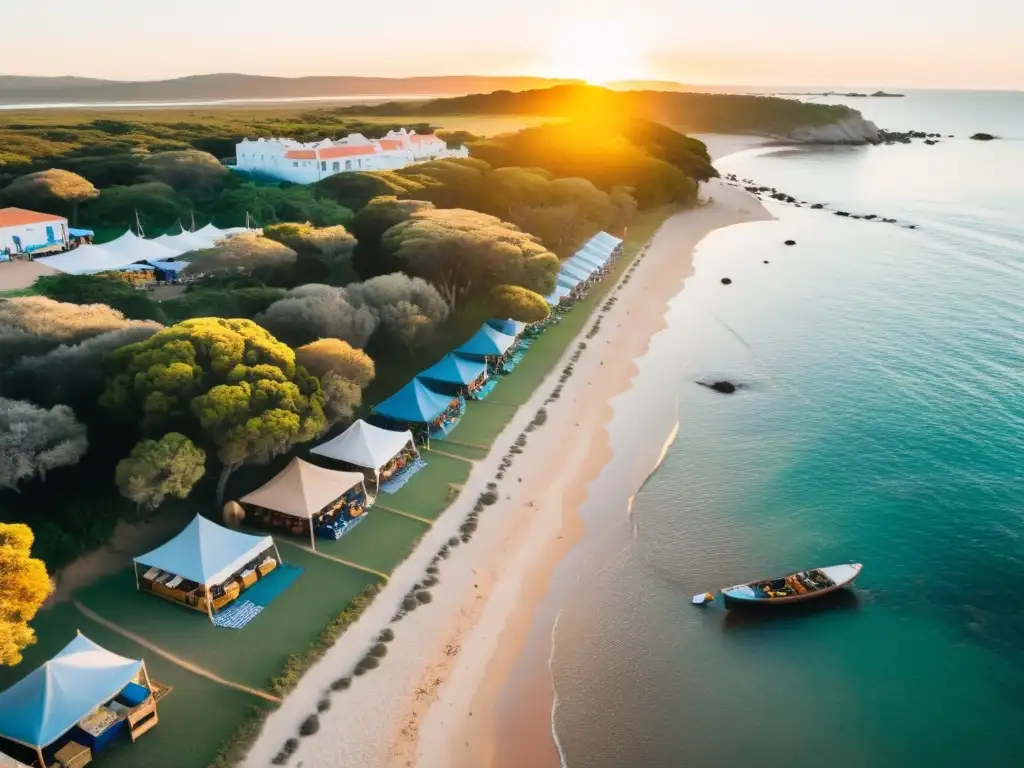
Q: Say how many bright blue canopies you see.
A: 4